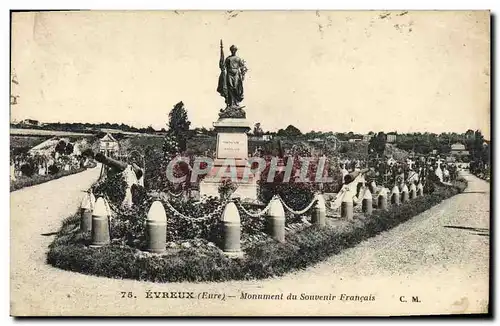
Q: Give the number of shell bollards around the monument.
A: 13